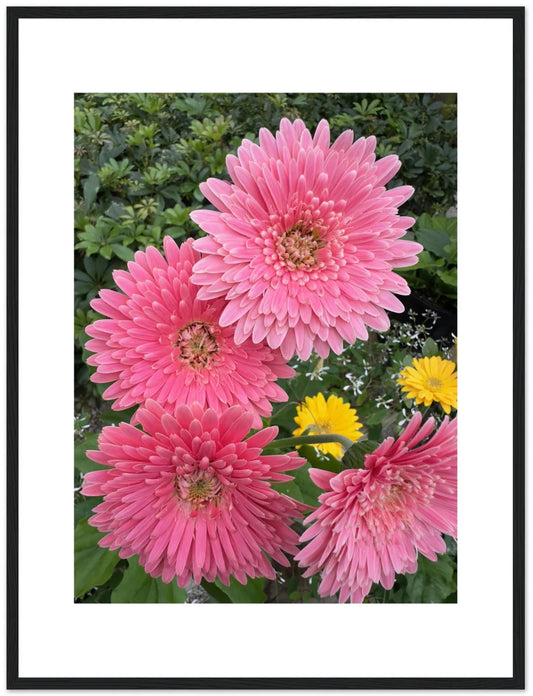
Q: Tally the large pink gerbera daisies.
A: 4